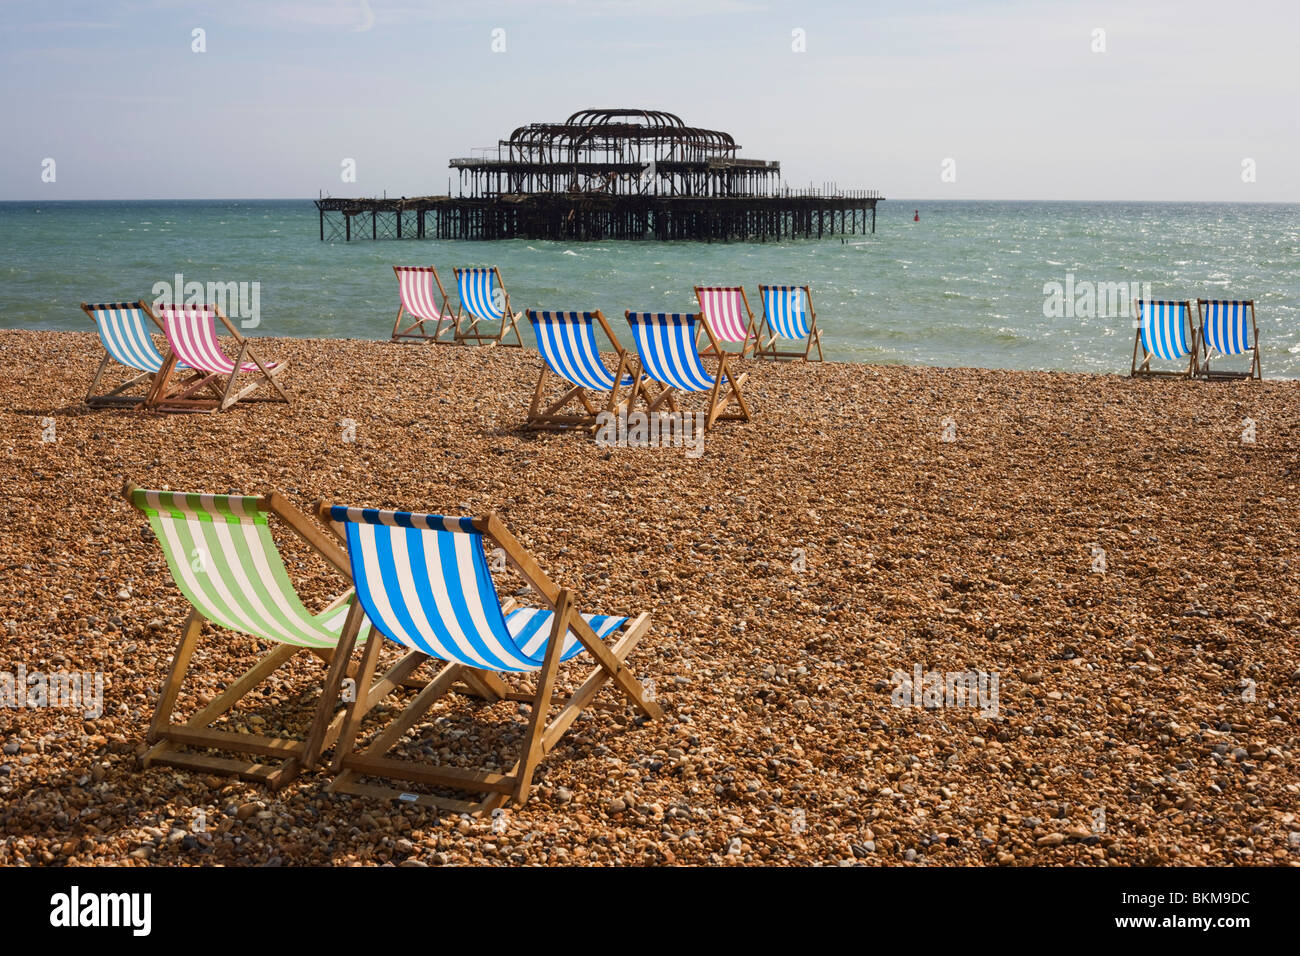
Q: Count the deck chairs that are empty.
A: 12